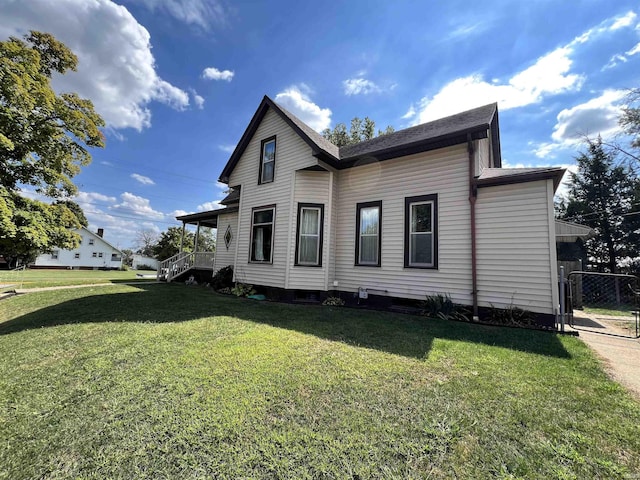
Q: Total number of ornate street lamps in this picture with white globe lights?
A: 0